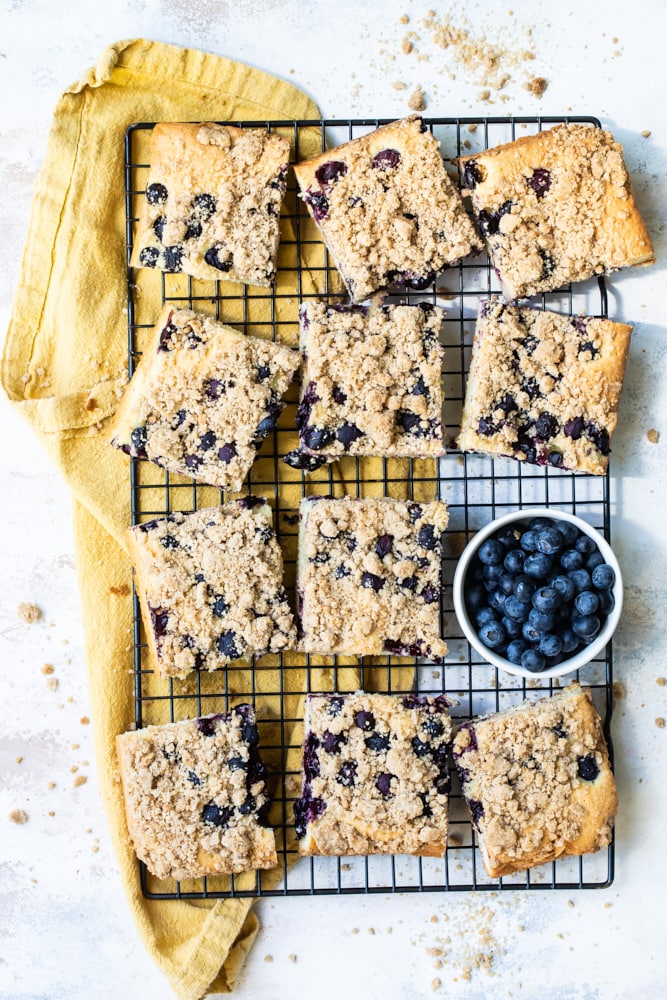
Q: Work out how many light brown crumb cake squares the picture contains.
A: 11